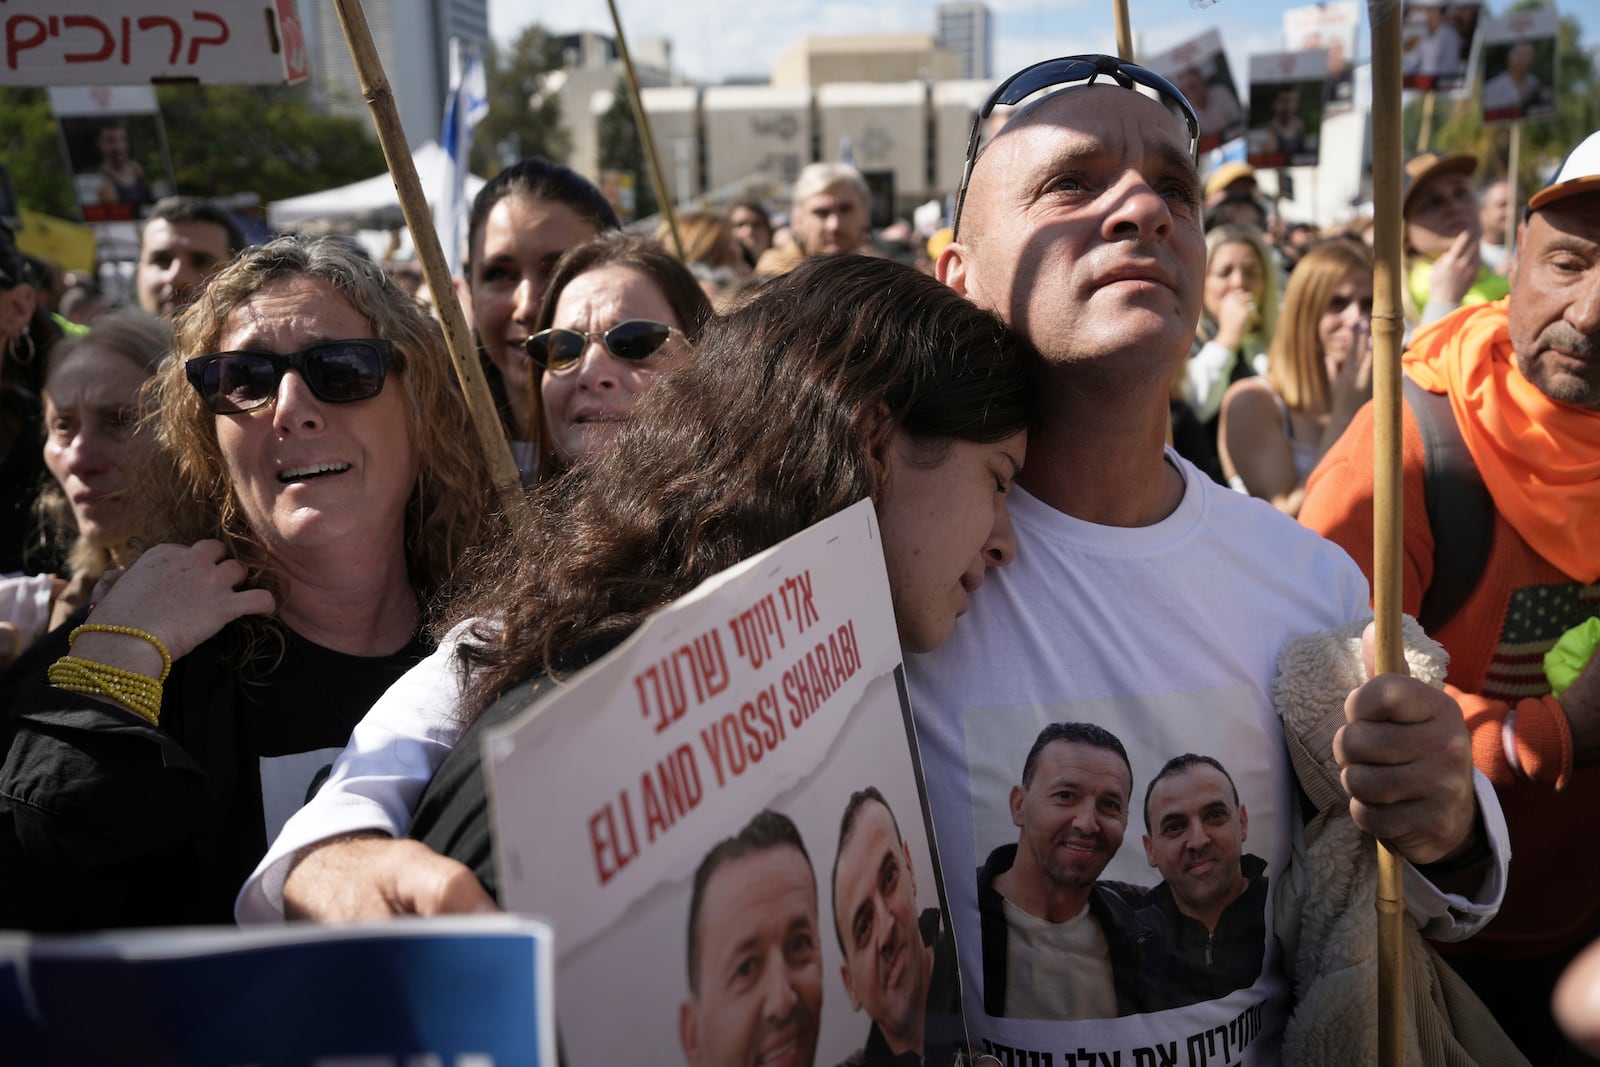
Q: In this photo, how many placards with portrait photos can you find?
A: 7